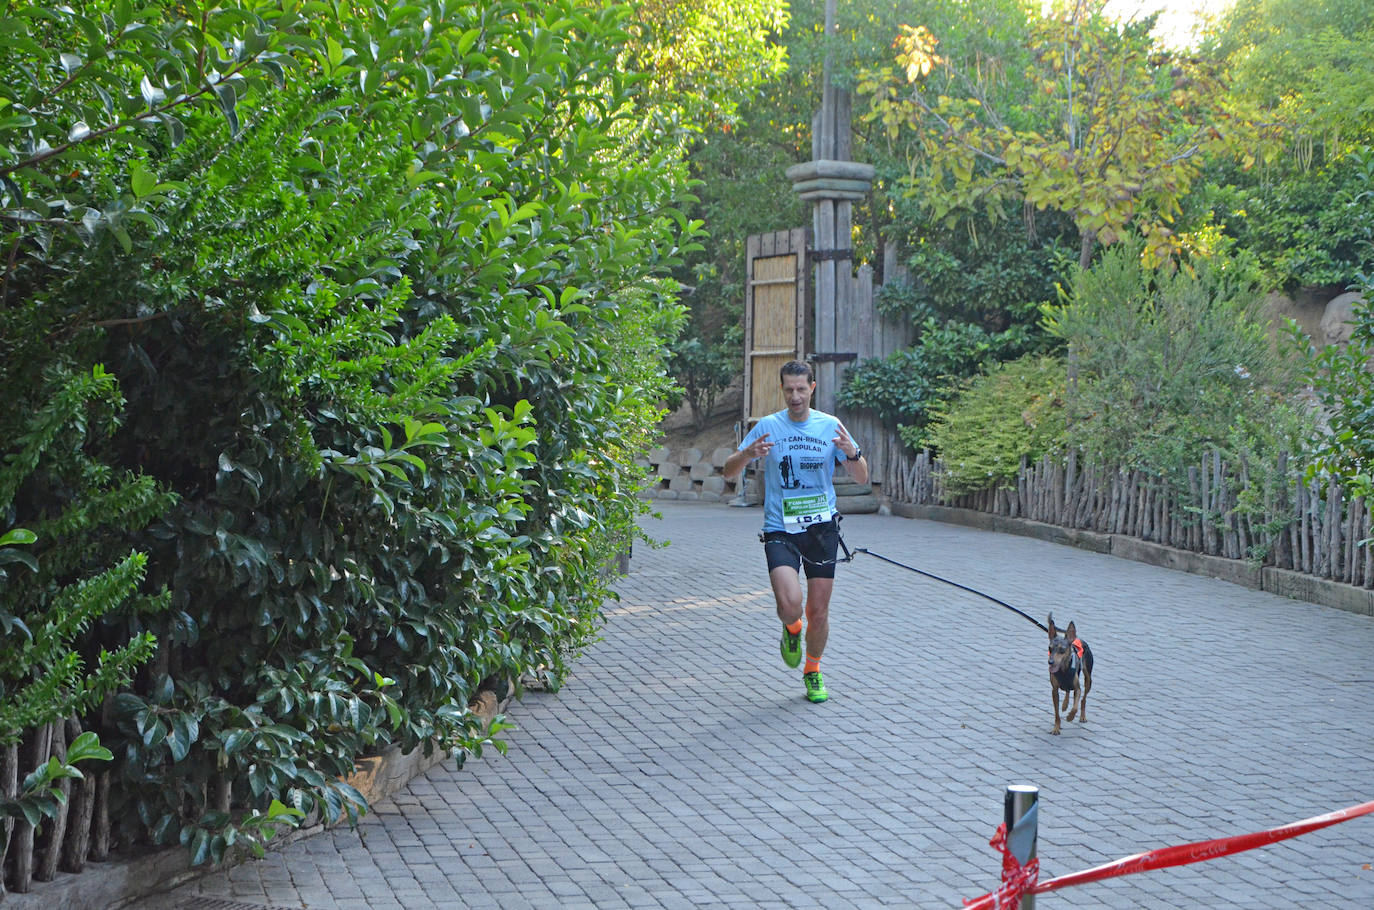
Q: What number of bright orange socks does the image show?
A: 2